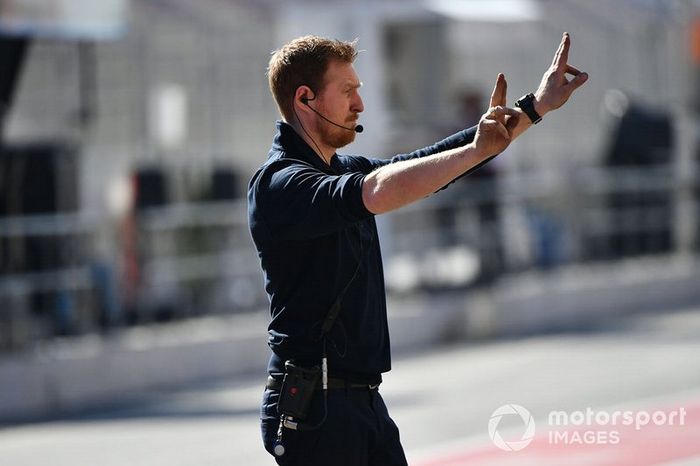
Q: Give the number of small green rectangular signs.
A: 0